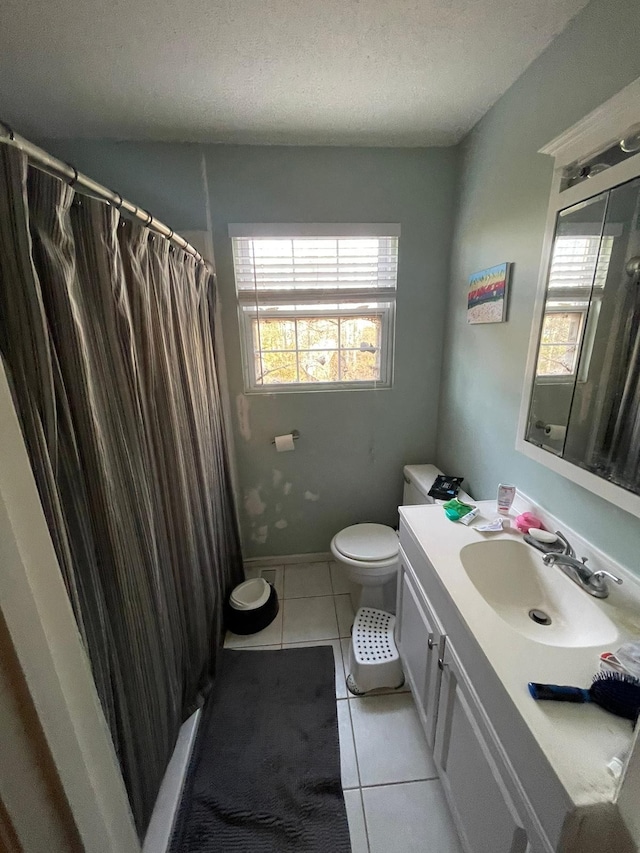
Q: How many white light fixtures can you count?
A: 1